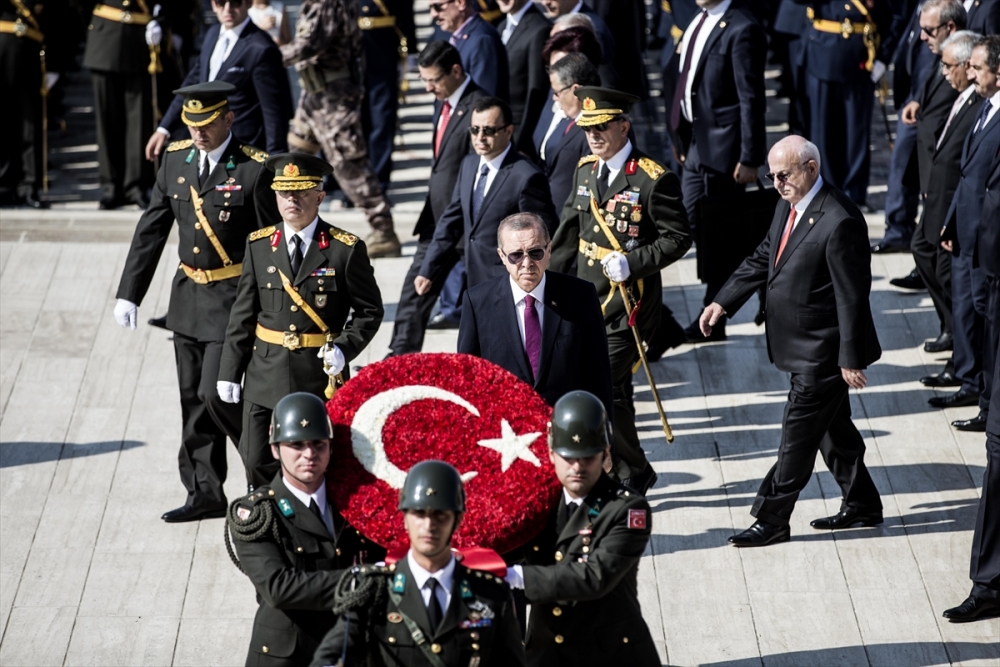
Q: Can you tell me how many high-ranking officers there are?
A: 3